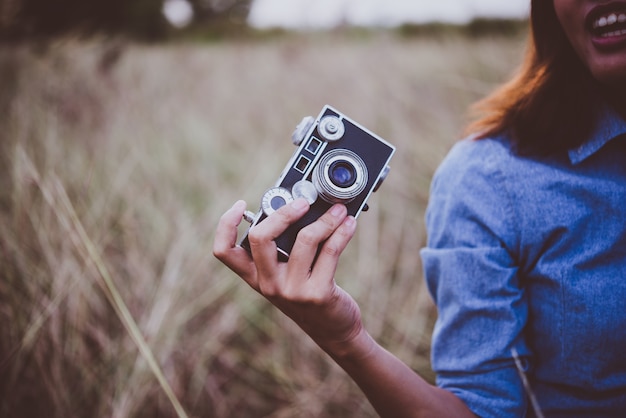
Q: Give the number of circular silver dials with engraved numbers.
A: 1